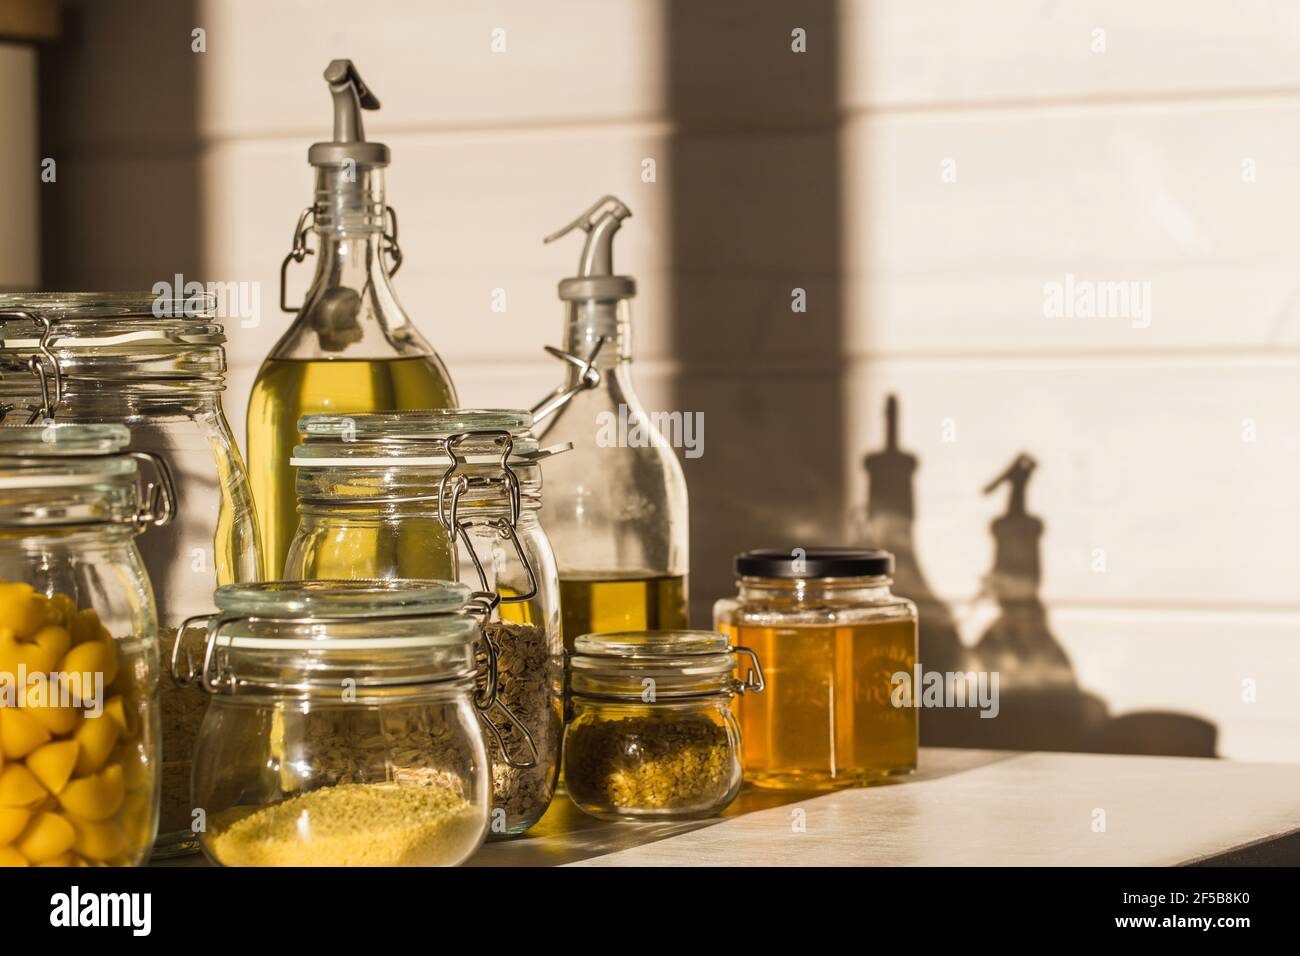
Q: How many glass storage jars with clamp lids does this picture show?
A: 5